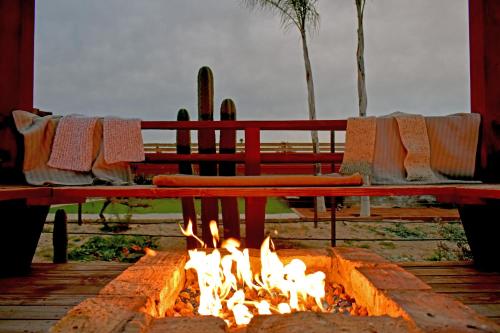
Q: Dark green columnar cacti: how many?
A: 4